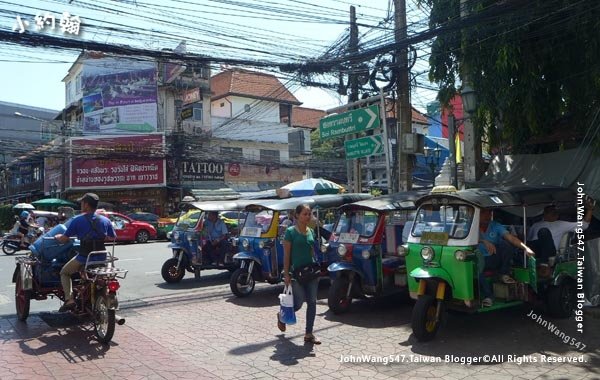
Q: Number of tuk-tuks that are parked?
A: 4